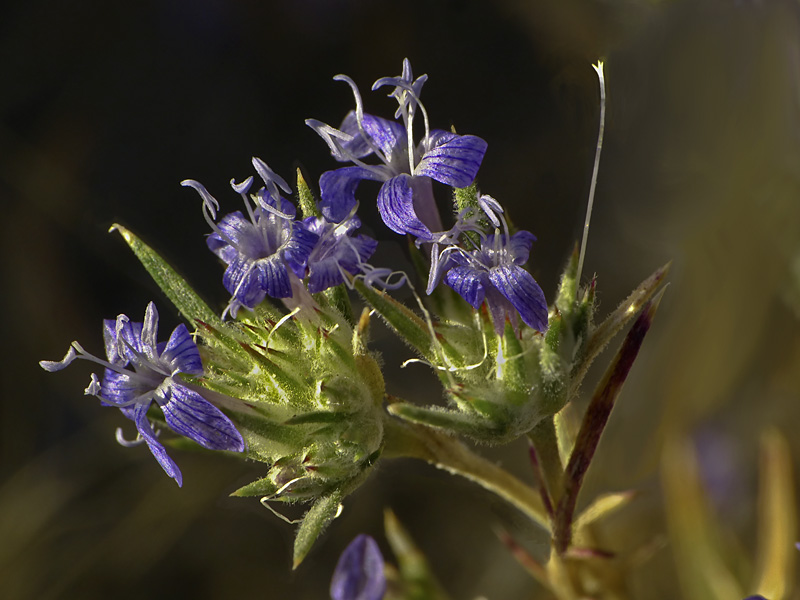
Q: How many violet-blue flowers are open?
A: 5